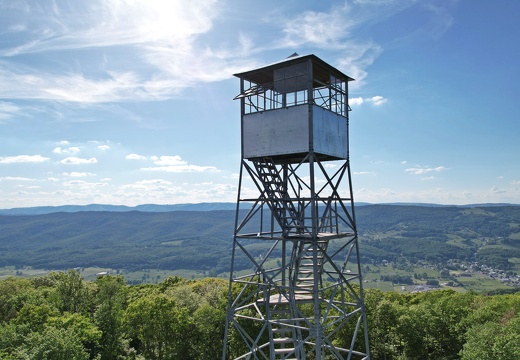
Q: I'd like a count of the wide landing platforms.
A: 2